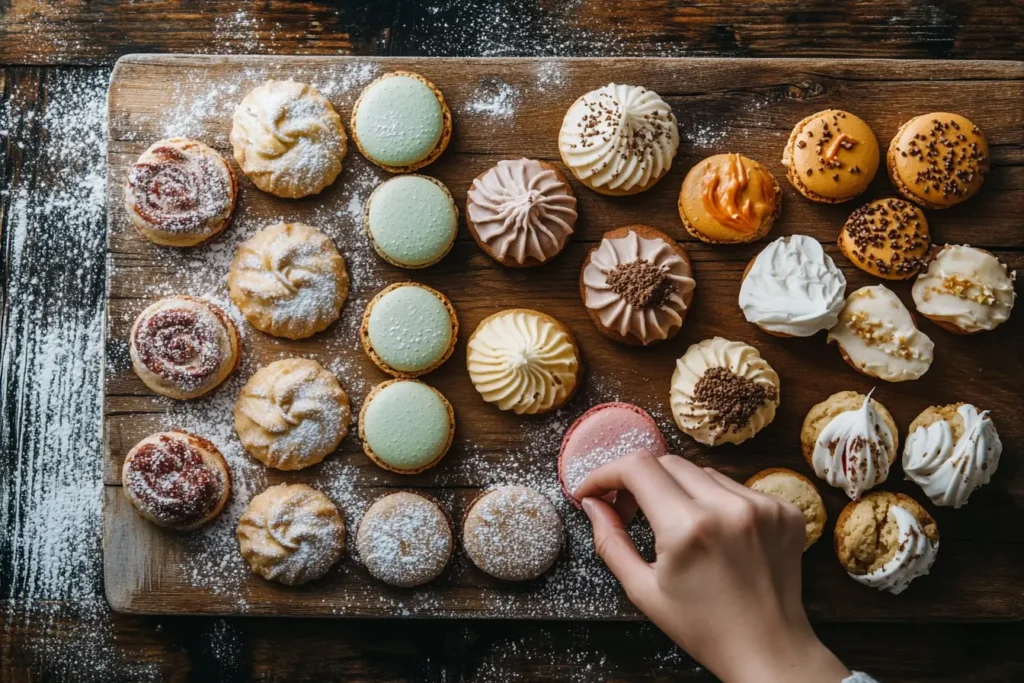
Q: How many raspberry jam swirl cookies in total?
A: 3